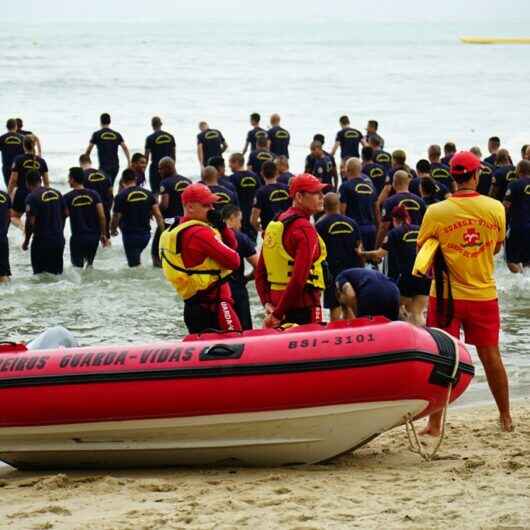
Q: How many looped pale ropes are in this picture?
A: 1